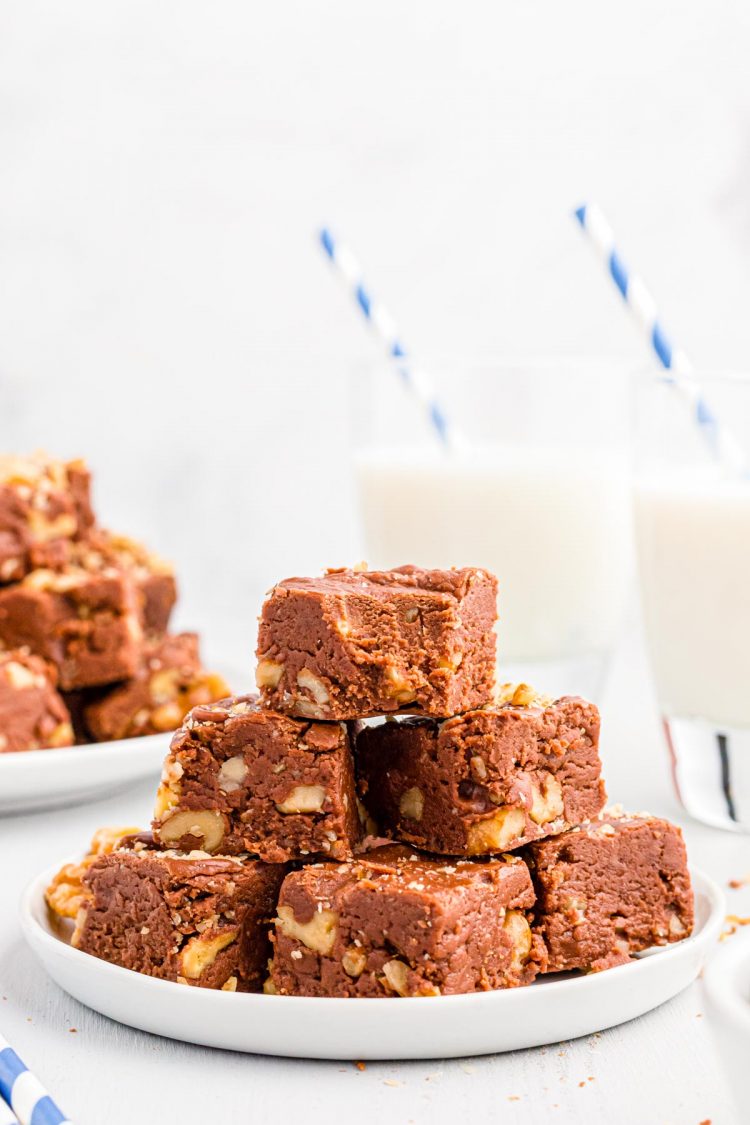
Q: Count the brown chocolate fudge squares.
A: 11